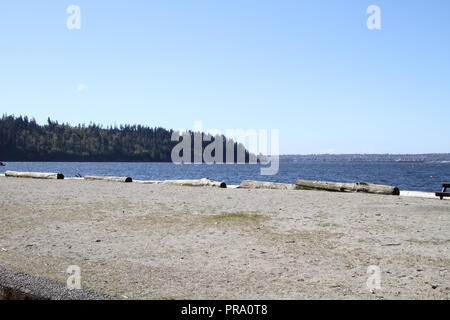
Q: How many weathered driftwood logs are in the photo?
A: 5